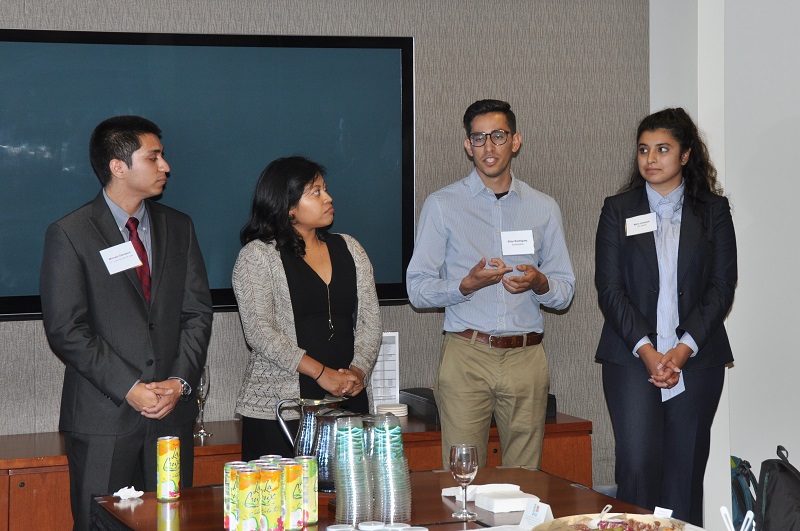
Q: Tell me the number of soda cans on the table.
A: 11